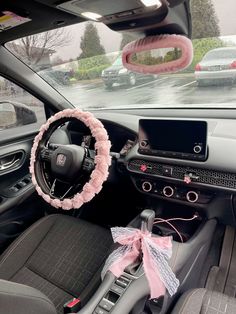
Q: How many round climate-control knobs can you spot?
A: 3